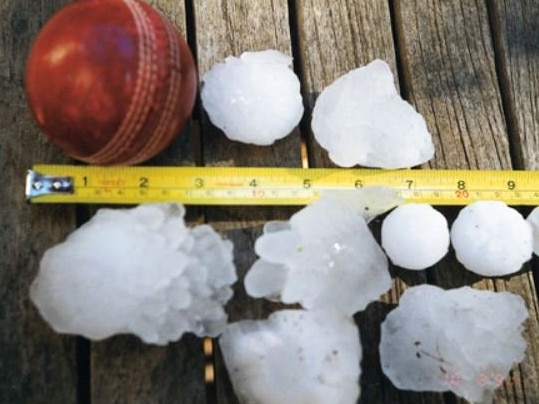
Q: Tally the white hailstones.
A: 9